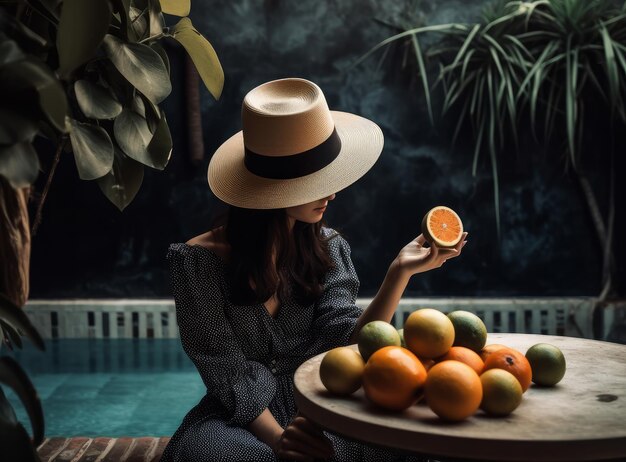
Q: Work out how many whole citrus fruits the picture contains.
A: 12